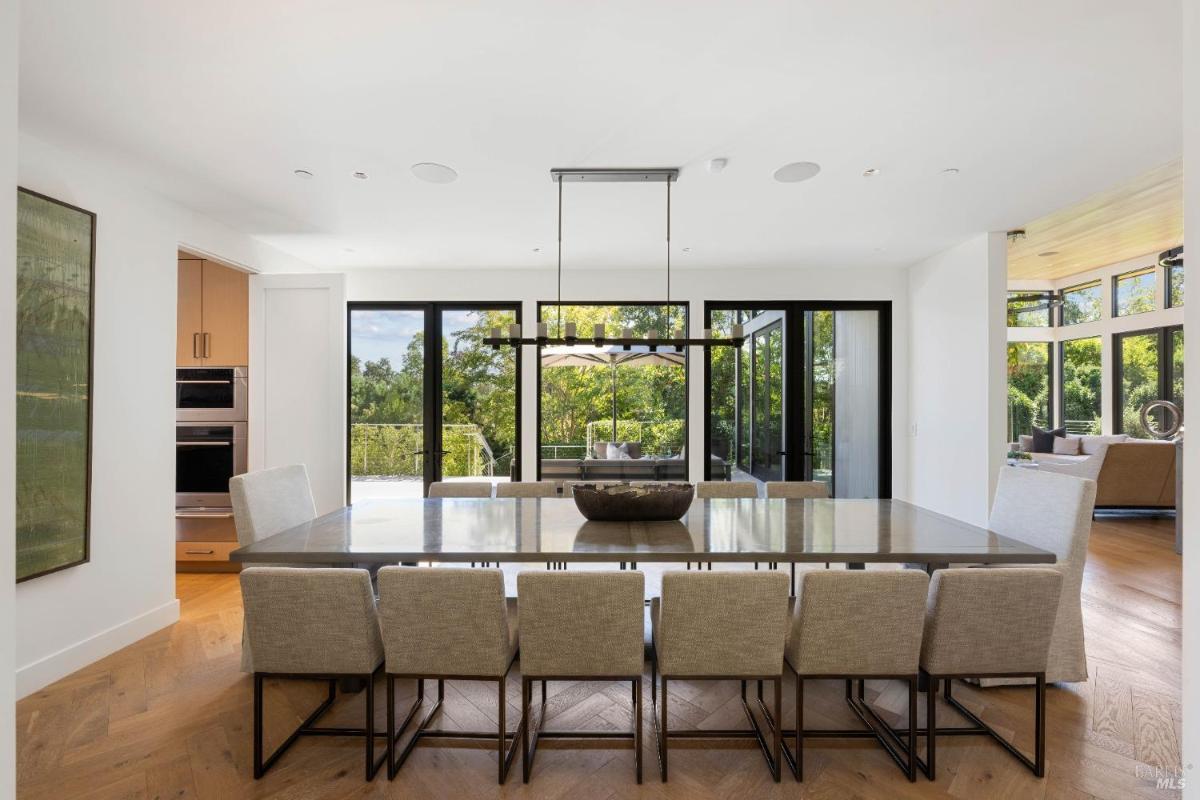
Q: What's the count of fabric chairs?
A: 14